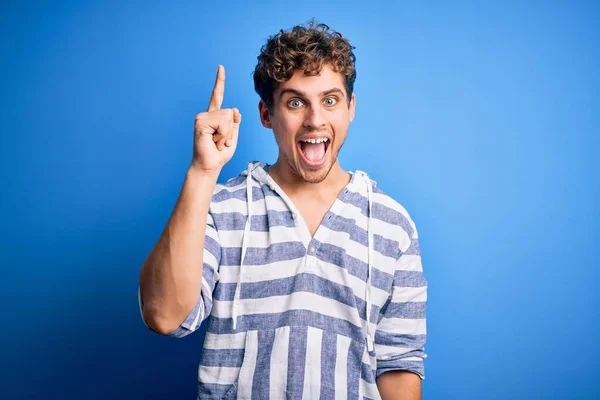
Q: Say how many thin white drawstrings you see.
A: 2